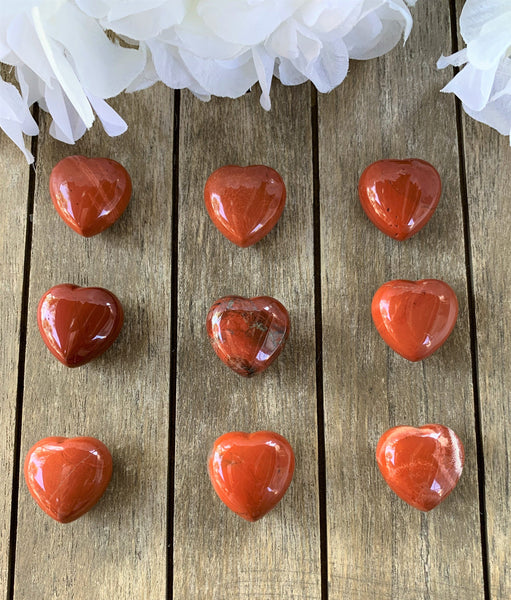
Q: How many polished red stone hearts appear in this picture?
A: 9